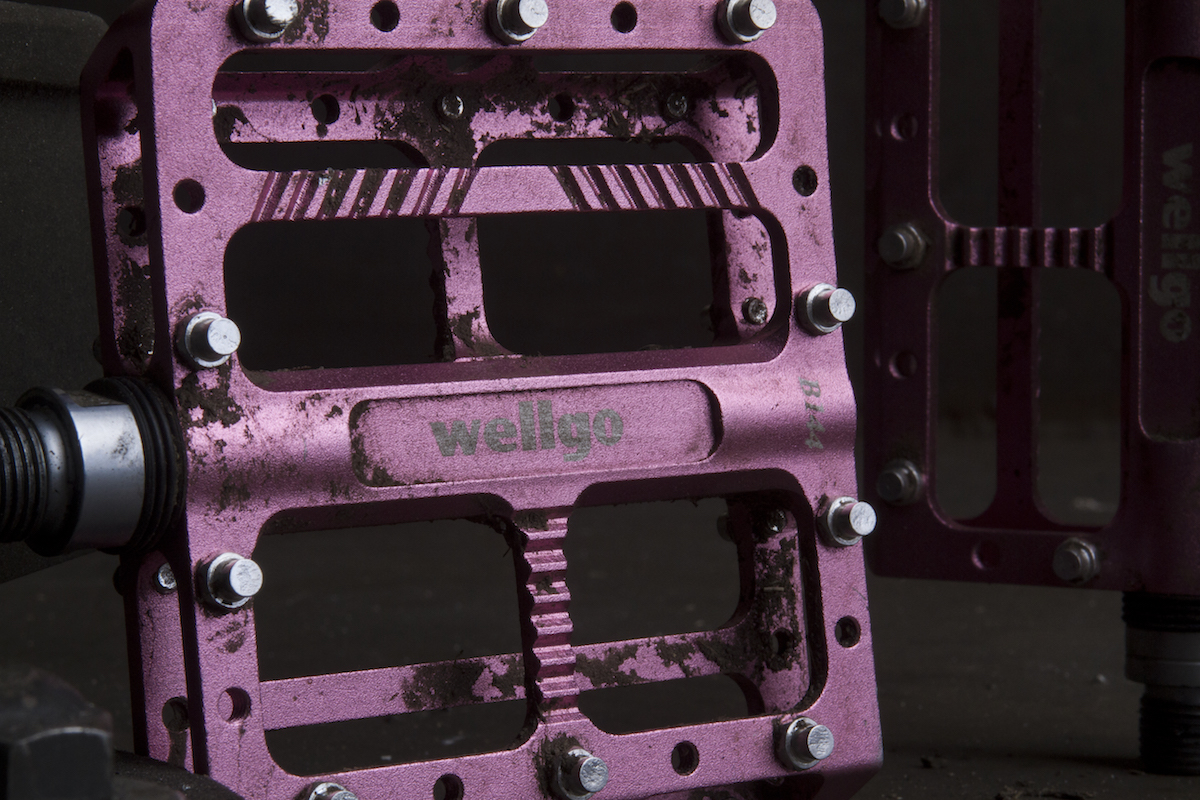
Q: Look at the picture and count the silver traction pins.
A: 14